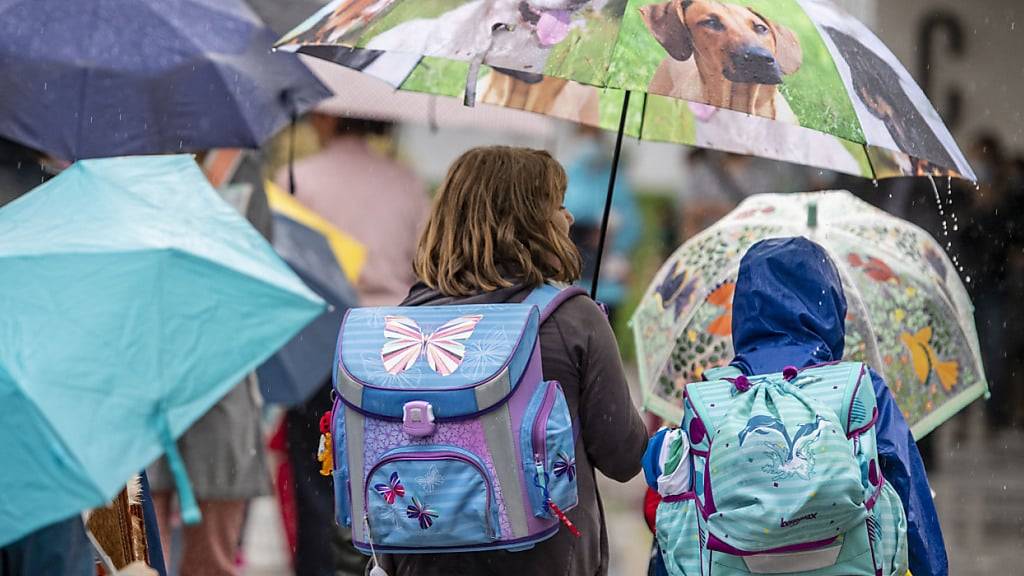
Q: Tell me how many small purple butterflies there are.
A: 3